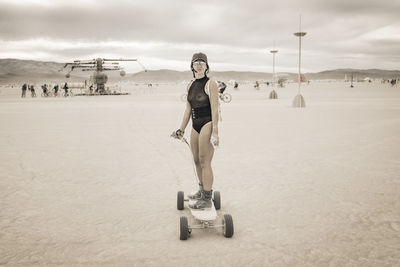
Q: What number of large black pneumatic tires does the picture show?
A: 4